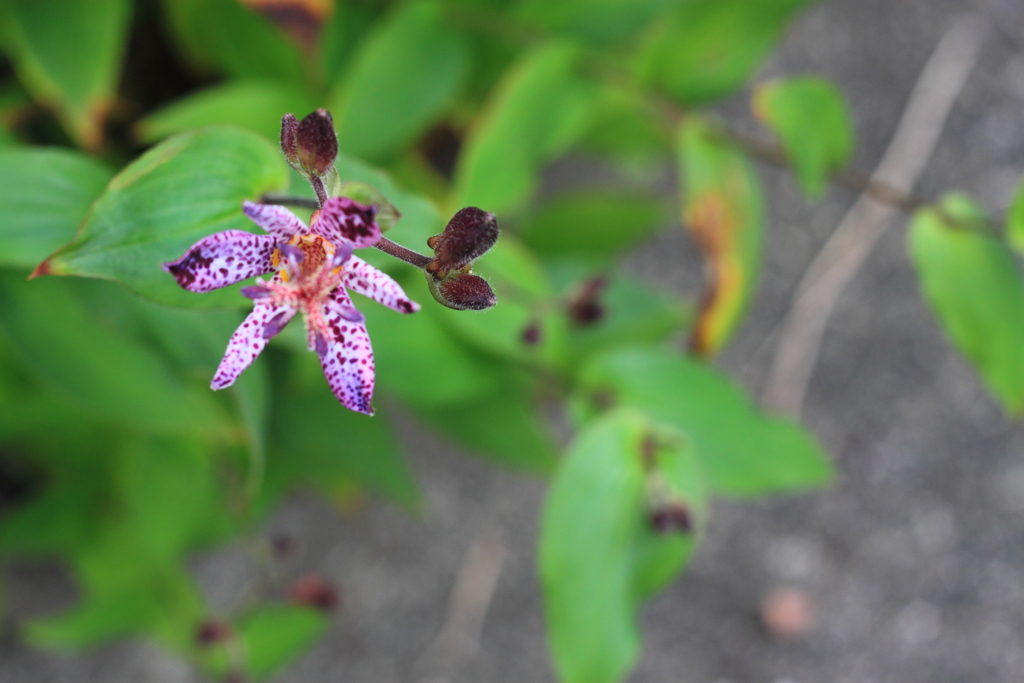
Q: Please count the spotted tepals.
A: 6